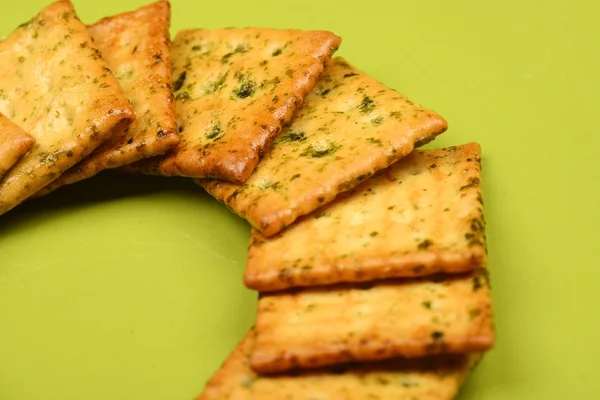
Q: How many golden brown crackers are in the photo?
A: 8